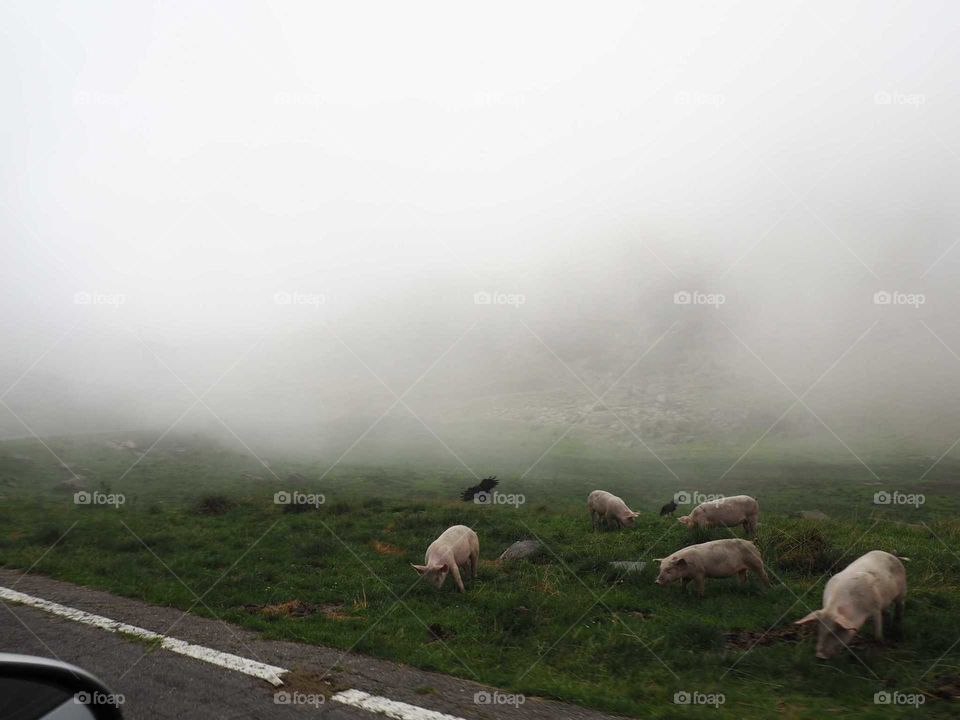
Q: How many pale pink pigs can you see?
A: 5